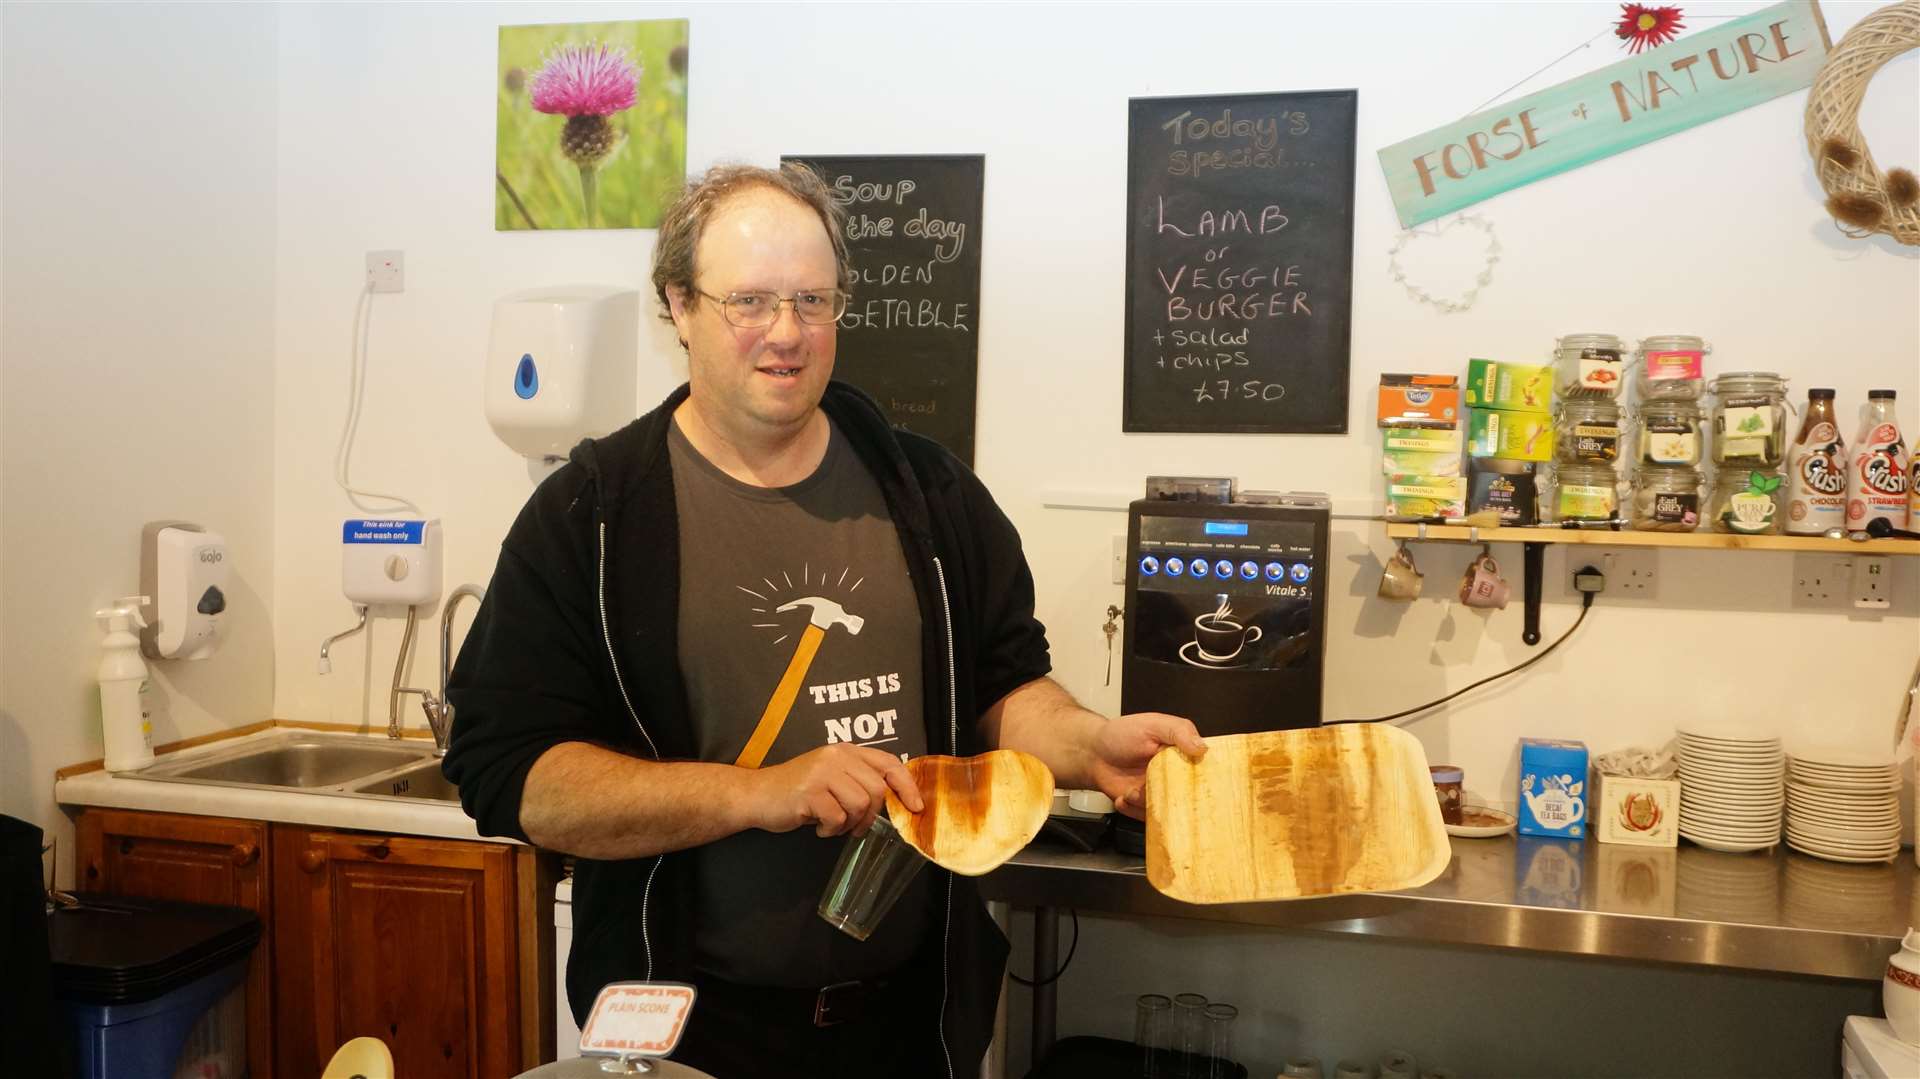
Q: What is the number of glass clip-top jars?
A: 8